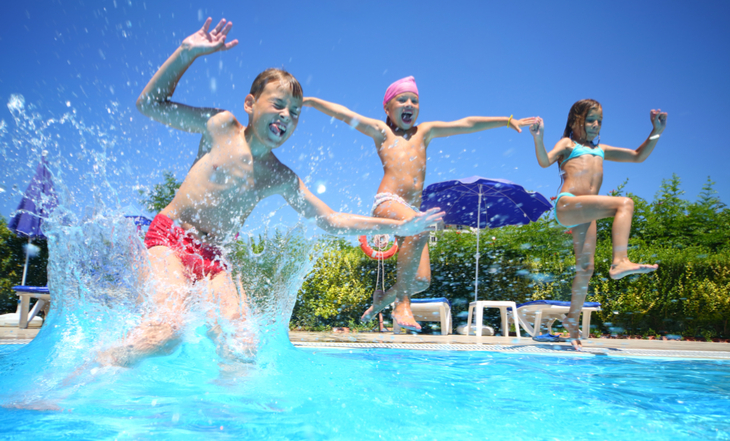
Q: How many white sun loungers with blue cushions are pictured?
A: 3